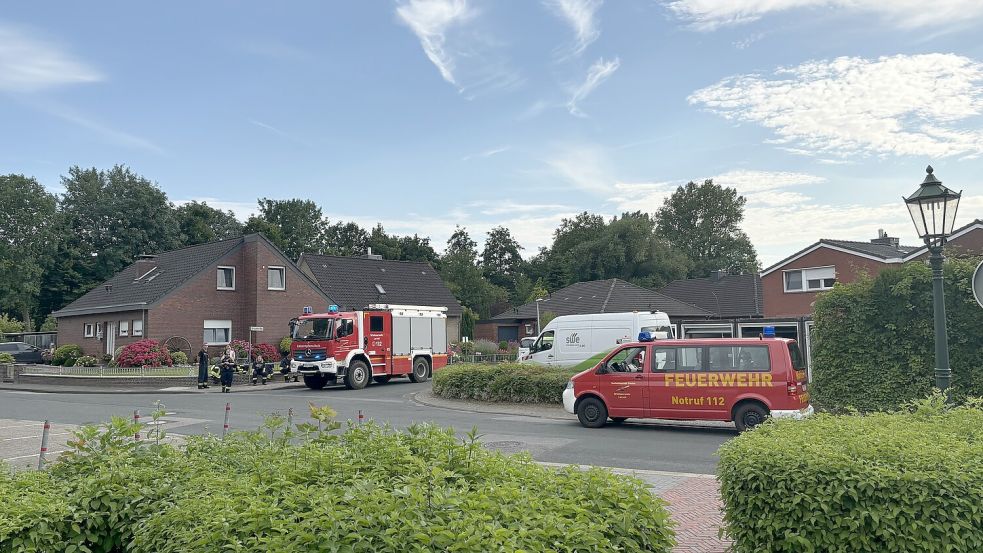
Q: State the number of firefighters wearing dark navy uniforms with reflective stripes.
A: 4